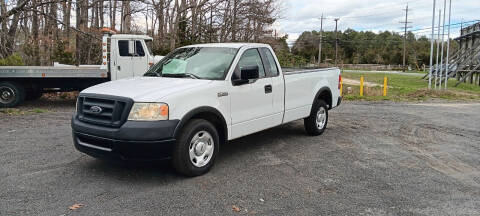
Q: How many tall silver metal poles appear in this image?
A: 4